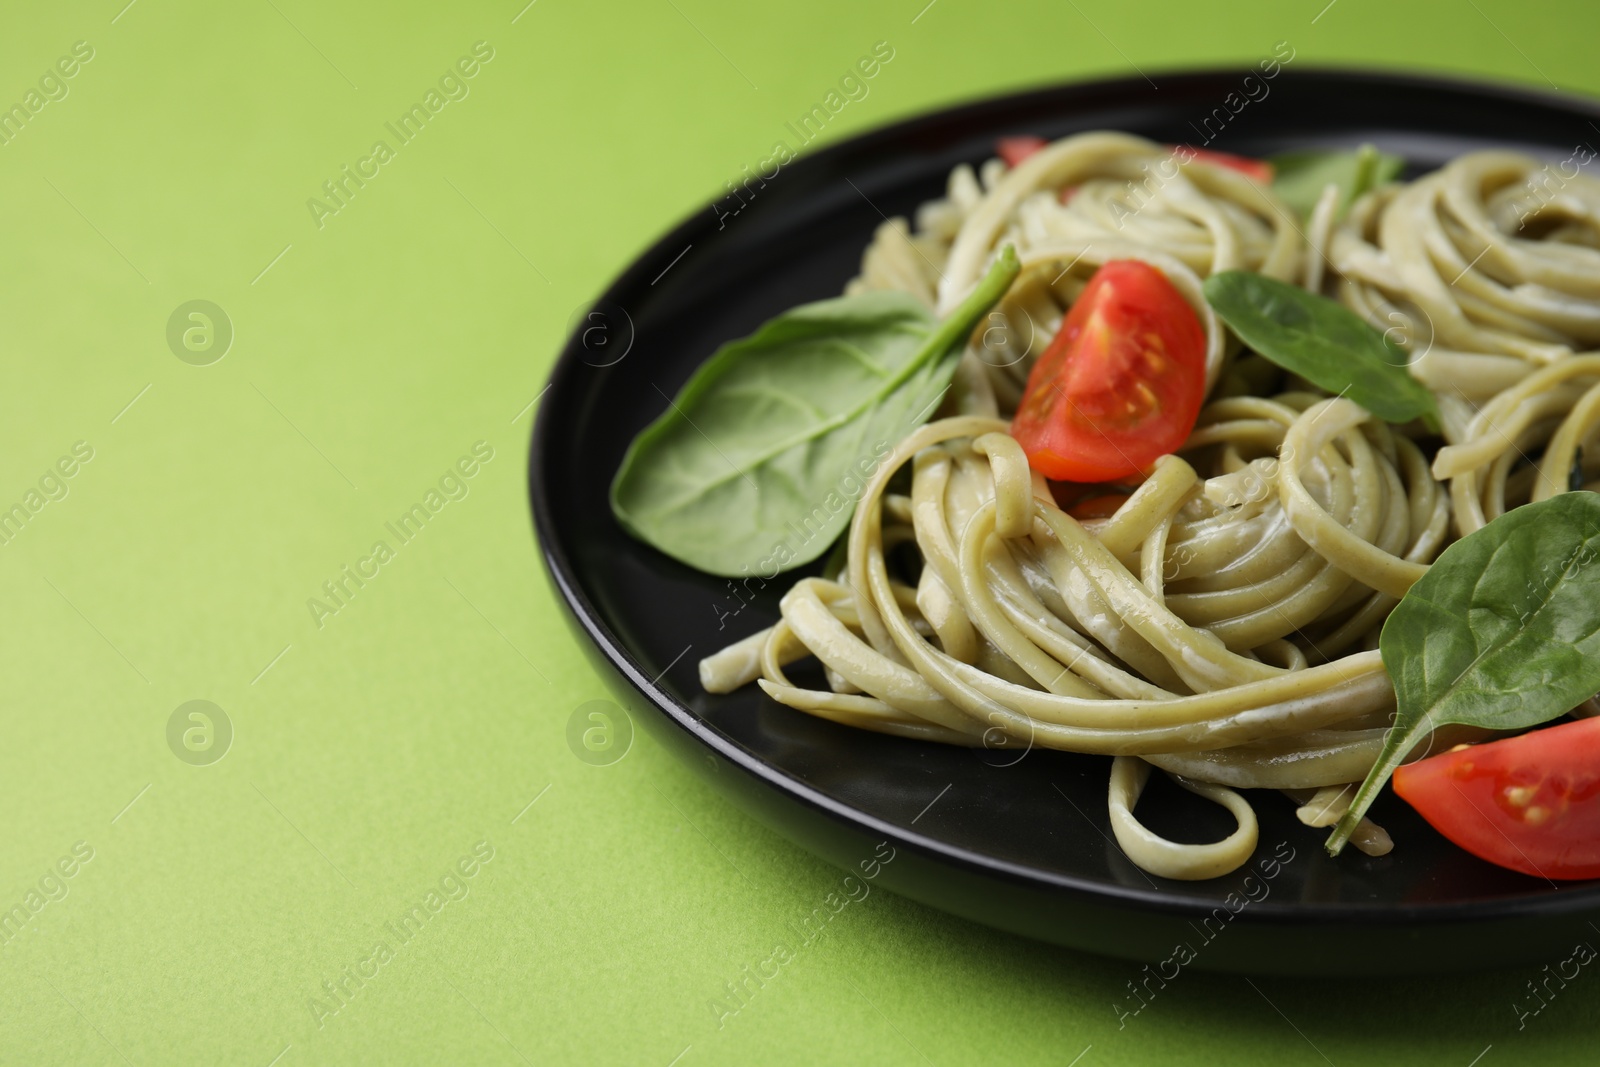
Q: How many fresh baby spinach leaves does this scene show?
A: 4